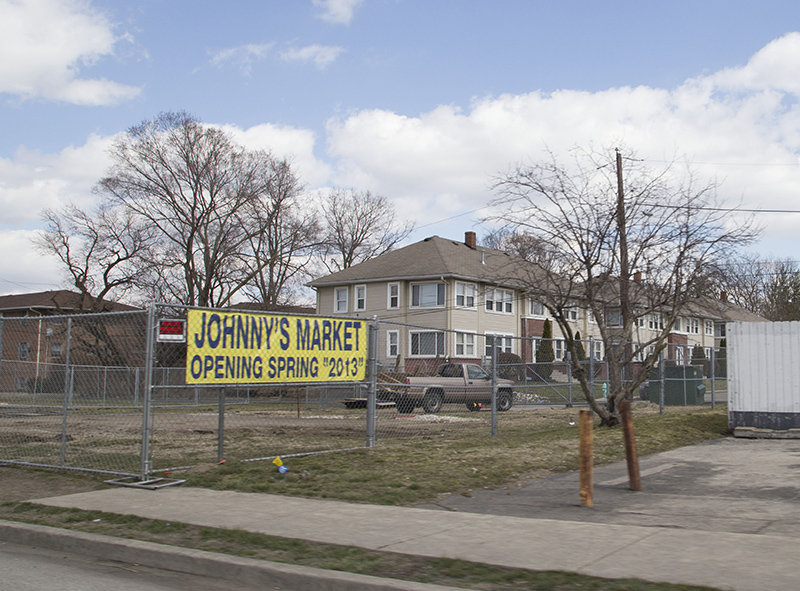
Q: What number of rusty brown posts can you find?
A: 2